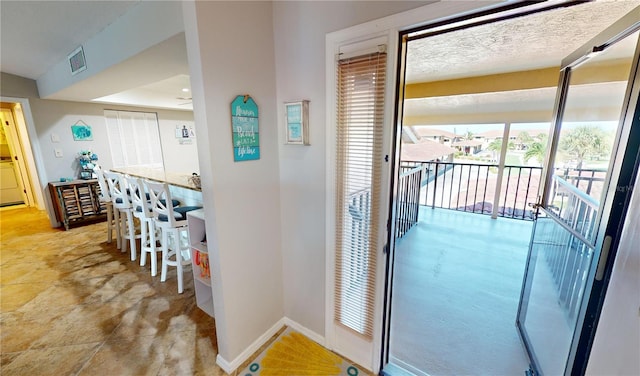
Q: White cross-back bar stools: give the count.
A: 4